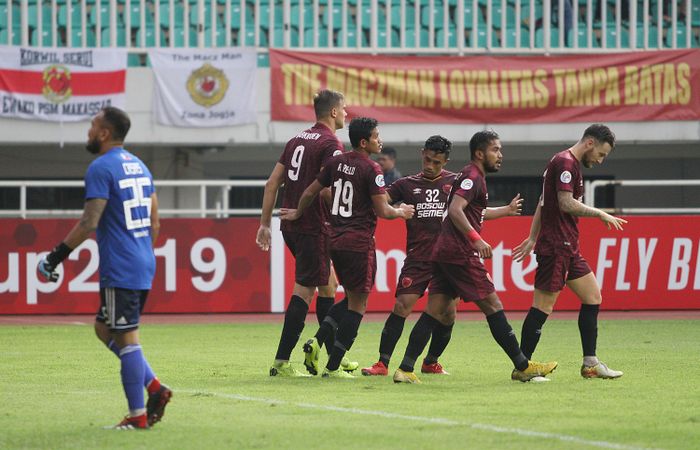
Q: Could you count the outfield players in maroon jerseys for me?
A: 5